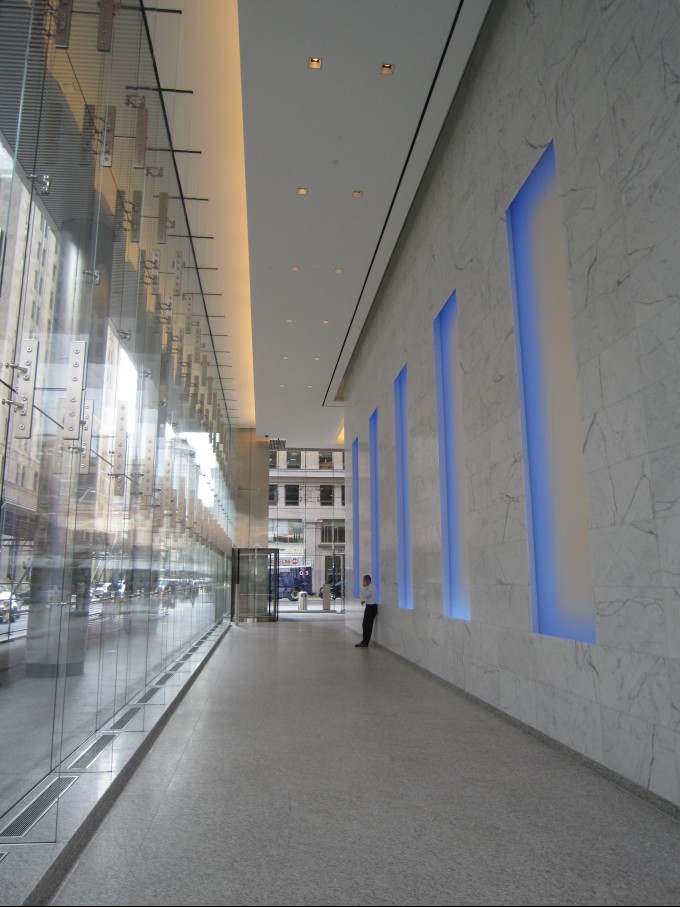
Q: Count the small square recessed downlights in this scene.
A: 12